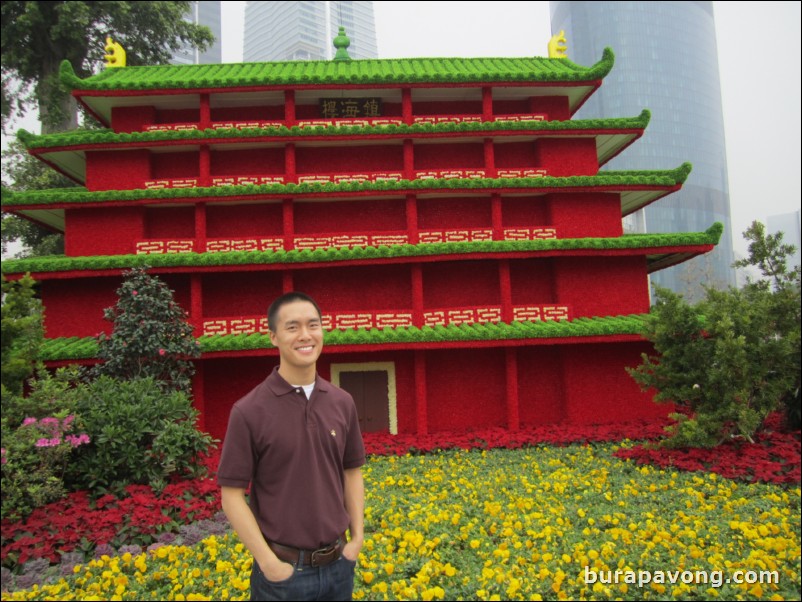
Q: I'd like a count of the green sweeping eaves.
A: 5